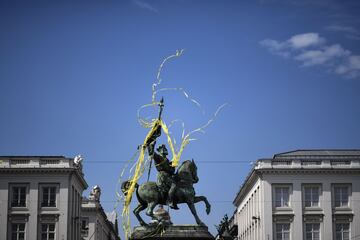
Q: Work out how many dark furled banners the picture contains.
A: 1